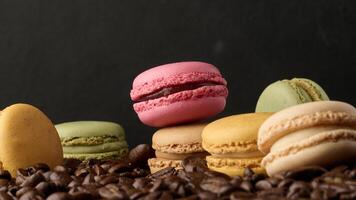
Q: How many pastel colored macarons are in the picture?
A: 7